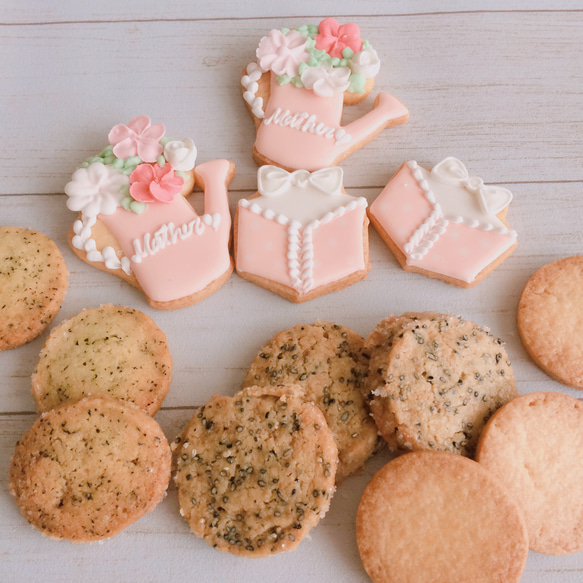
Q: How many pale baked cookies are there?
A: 3